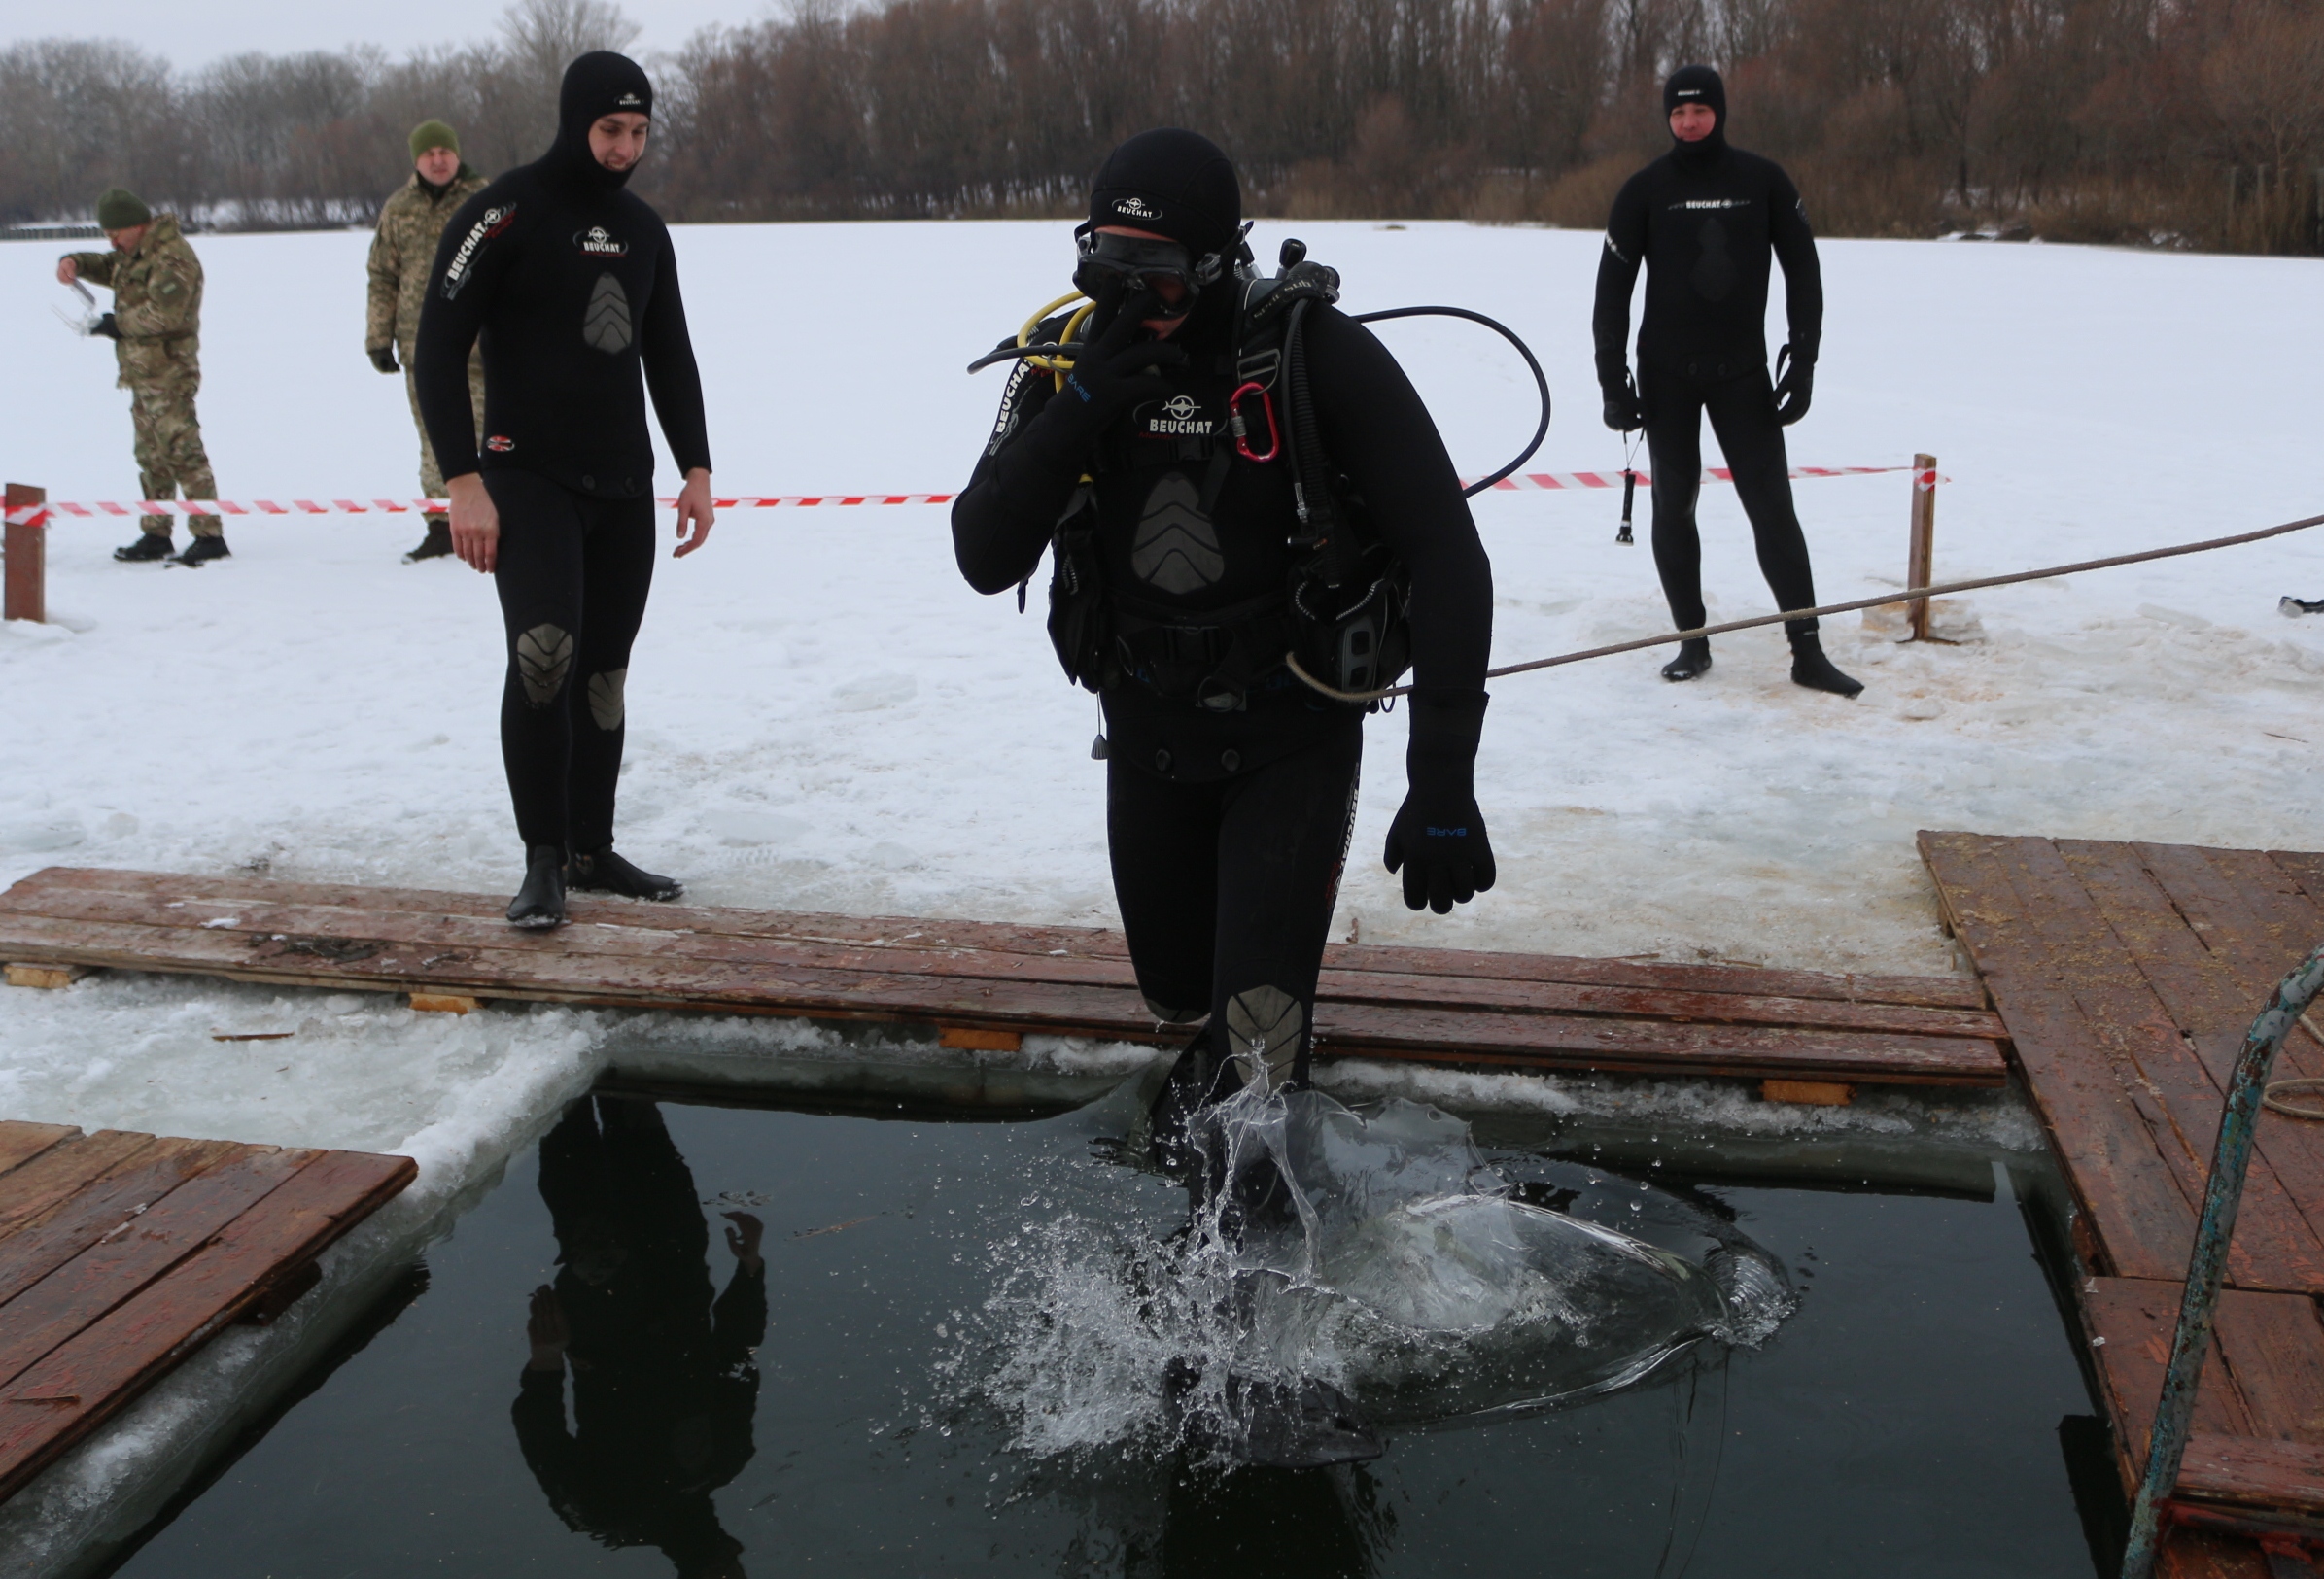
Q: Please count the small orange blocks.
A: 4